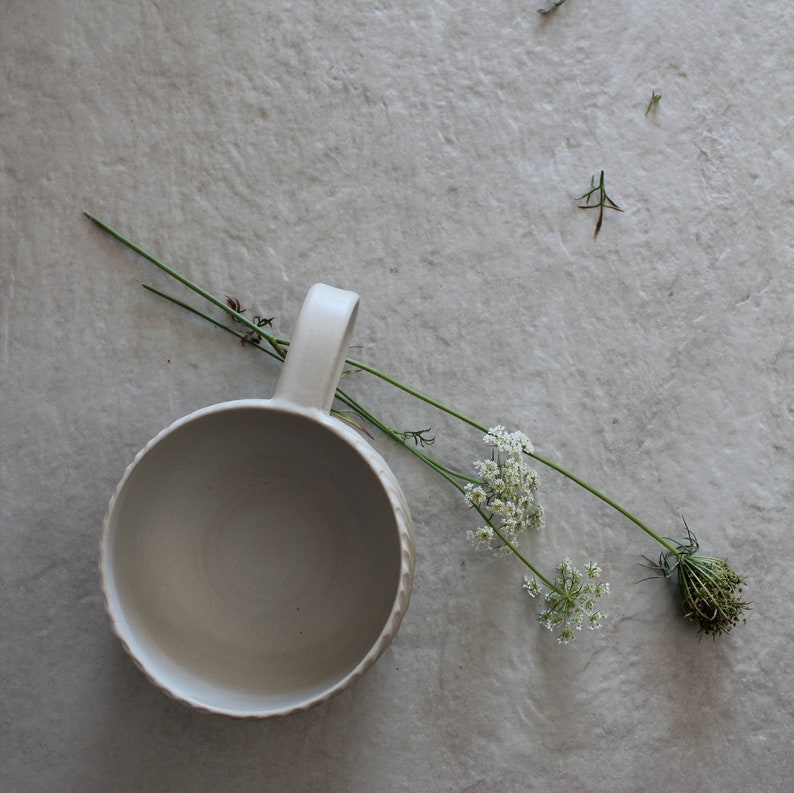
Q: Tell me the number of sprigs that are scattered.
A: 3